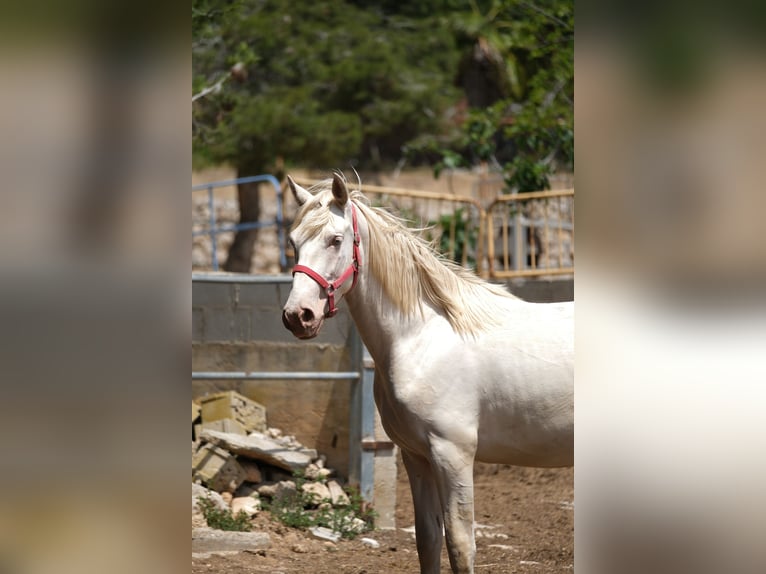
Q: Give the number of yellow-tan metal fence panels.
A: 2